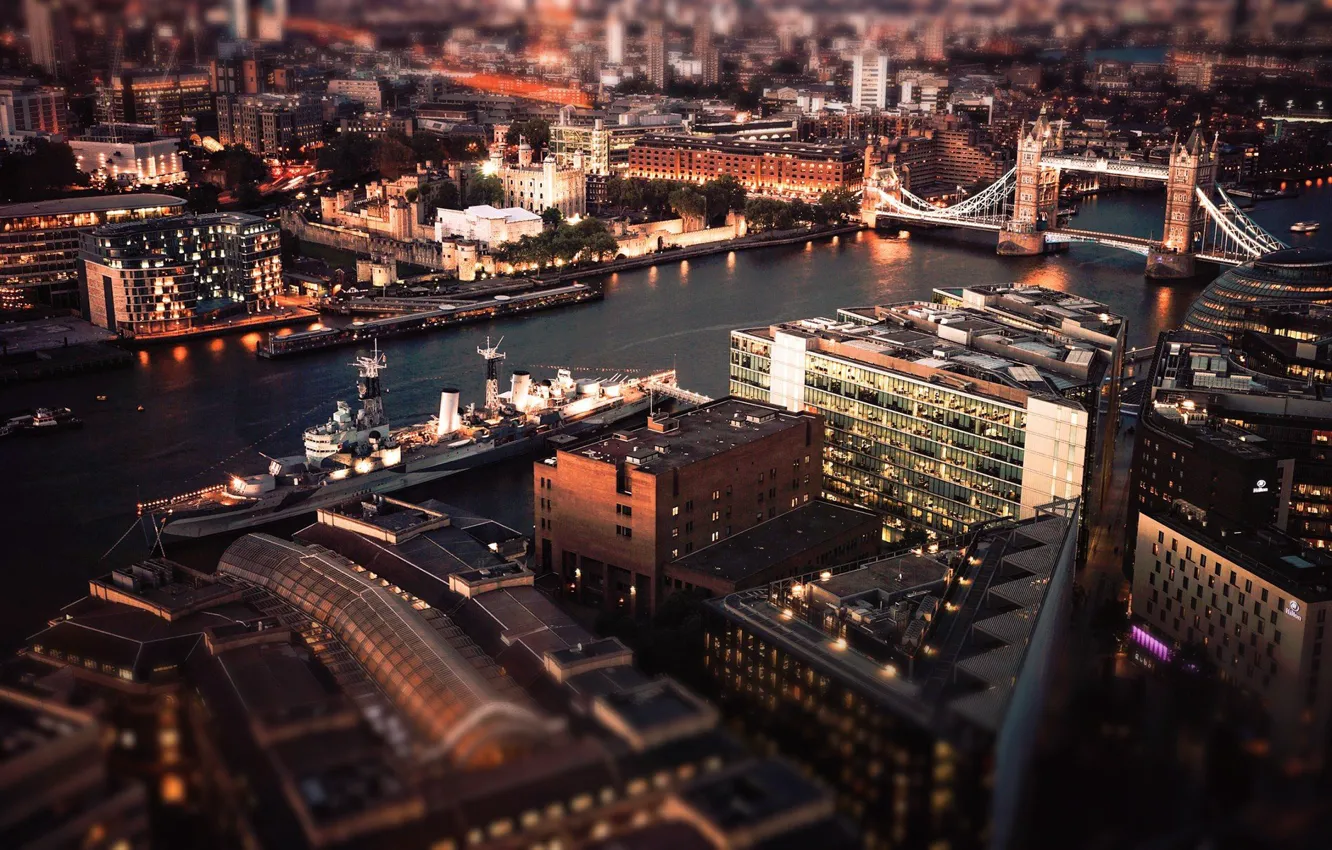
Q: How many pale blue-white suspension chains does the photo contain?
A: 4